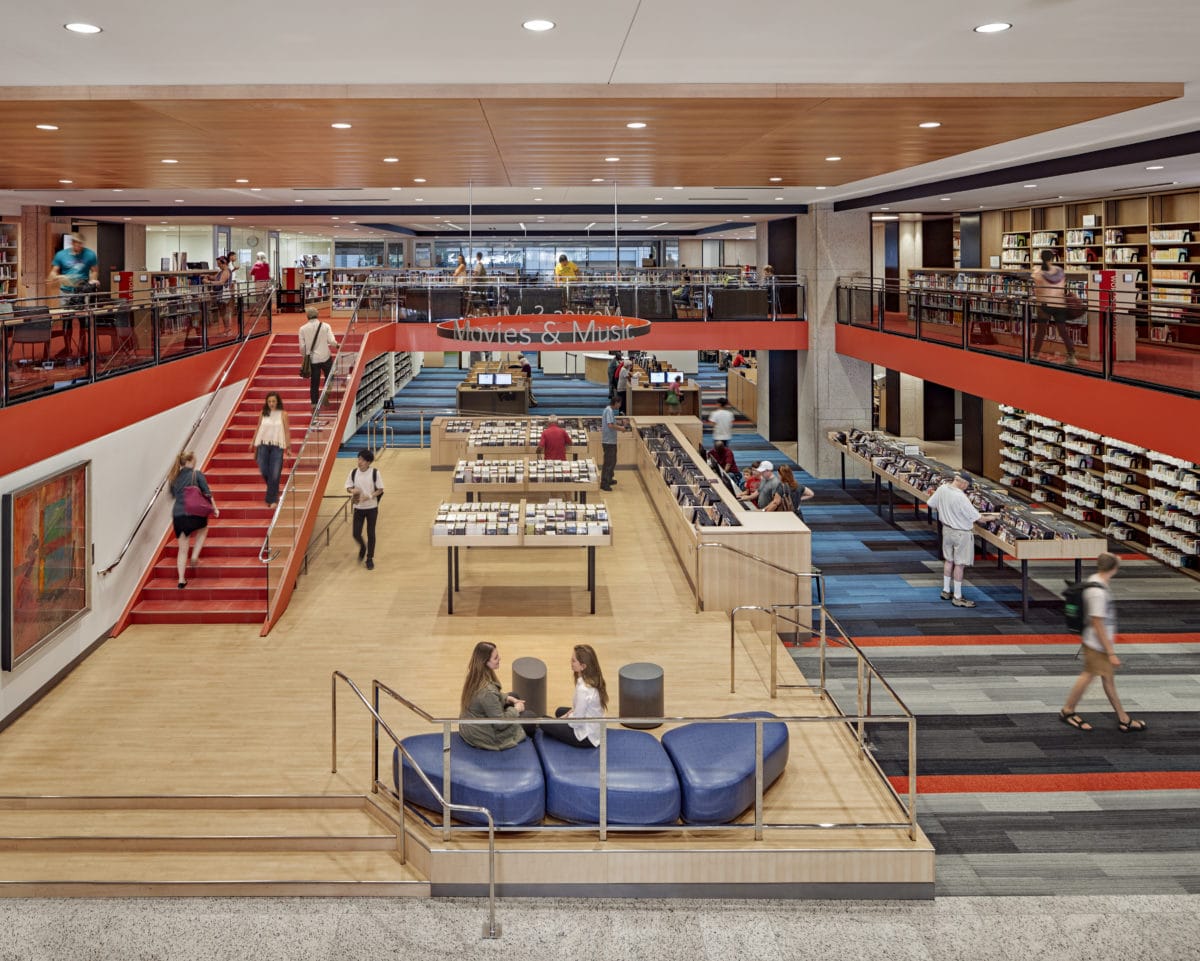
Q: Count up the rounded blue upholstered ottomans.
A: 3